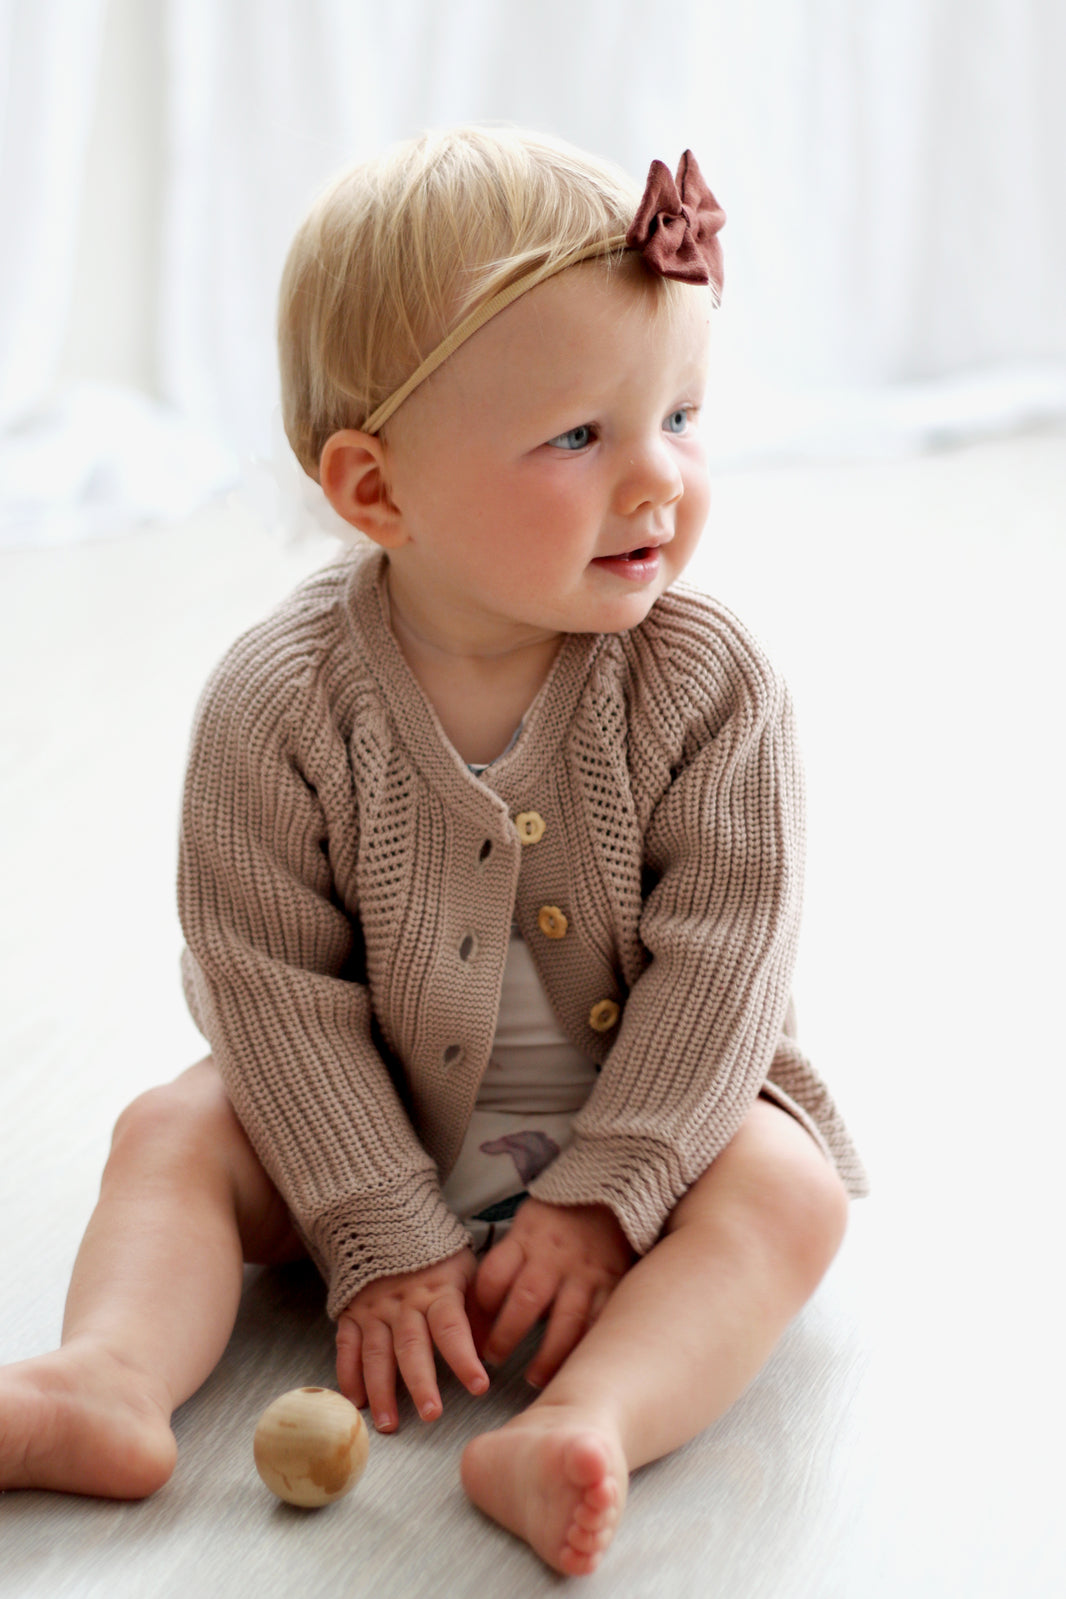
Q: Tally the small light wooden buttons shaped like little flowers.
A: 3